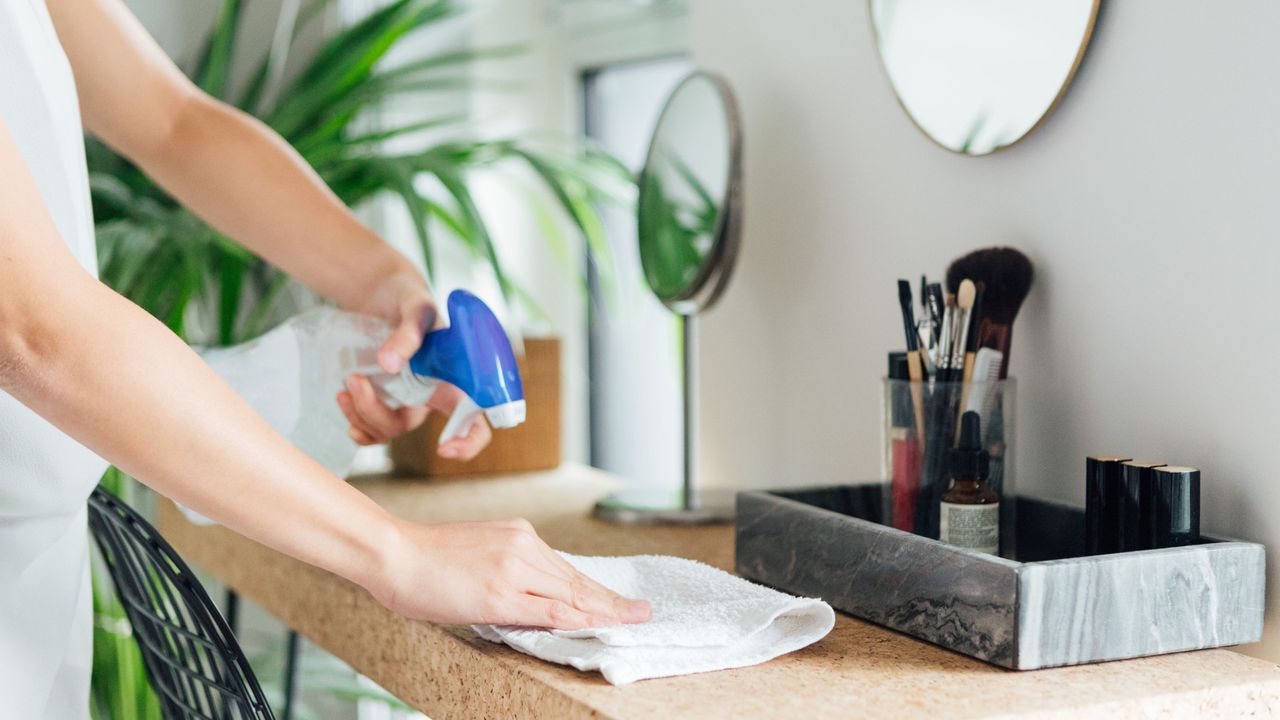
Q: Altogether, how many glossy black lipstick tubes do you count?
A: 3